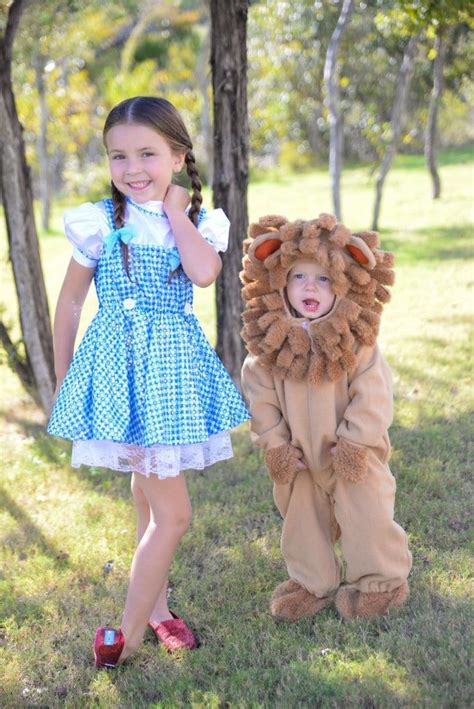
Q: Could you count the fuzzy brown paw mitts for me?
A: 2